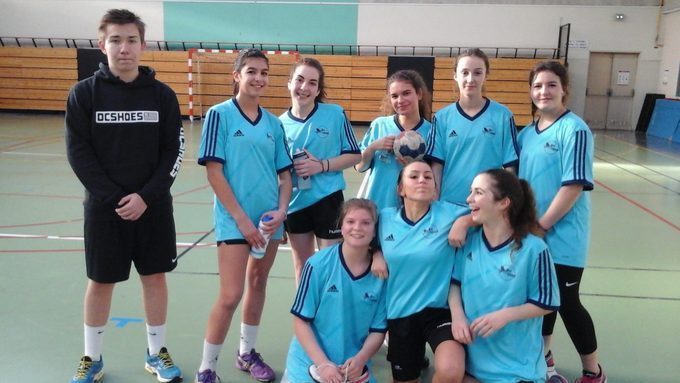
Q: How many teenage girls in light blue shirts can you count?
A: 8